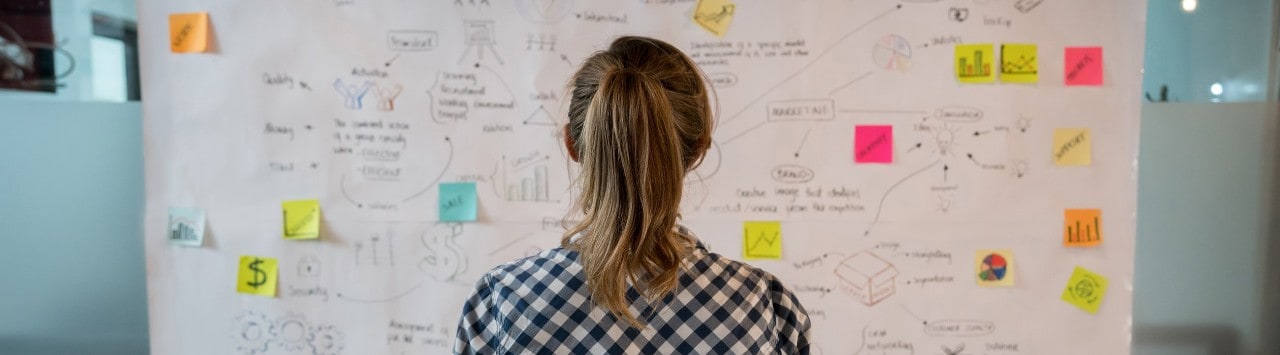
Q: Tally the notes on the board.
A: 15